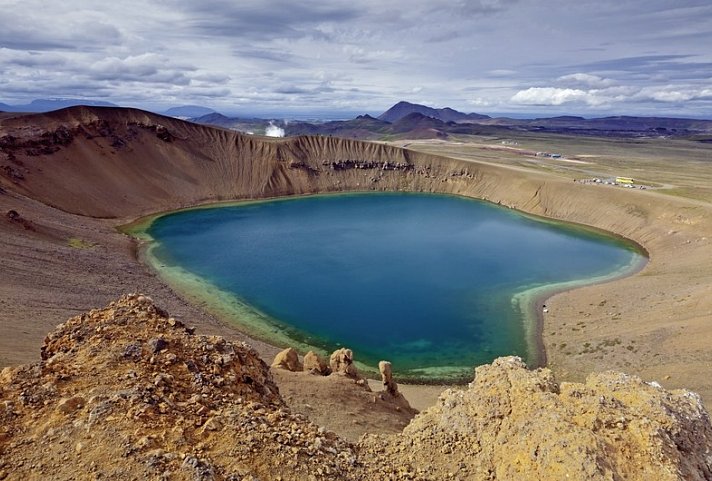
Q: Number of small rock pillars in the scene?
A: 4